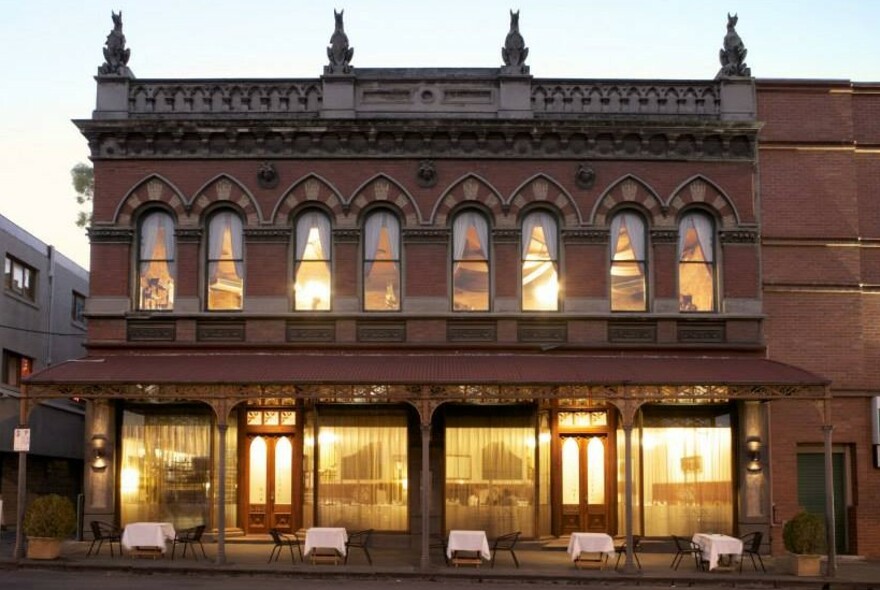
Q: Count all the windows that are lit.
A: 12